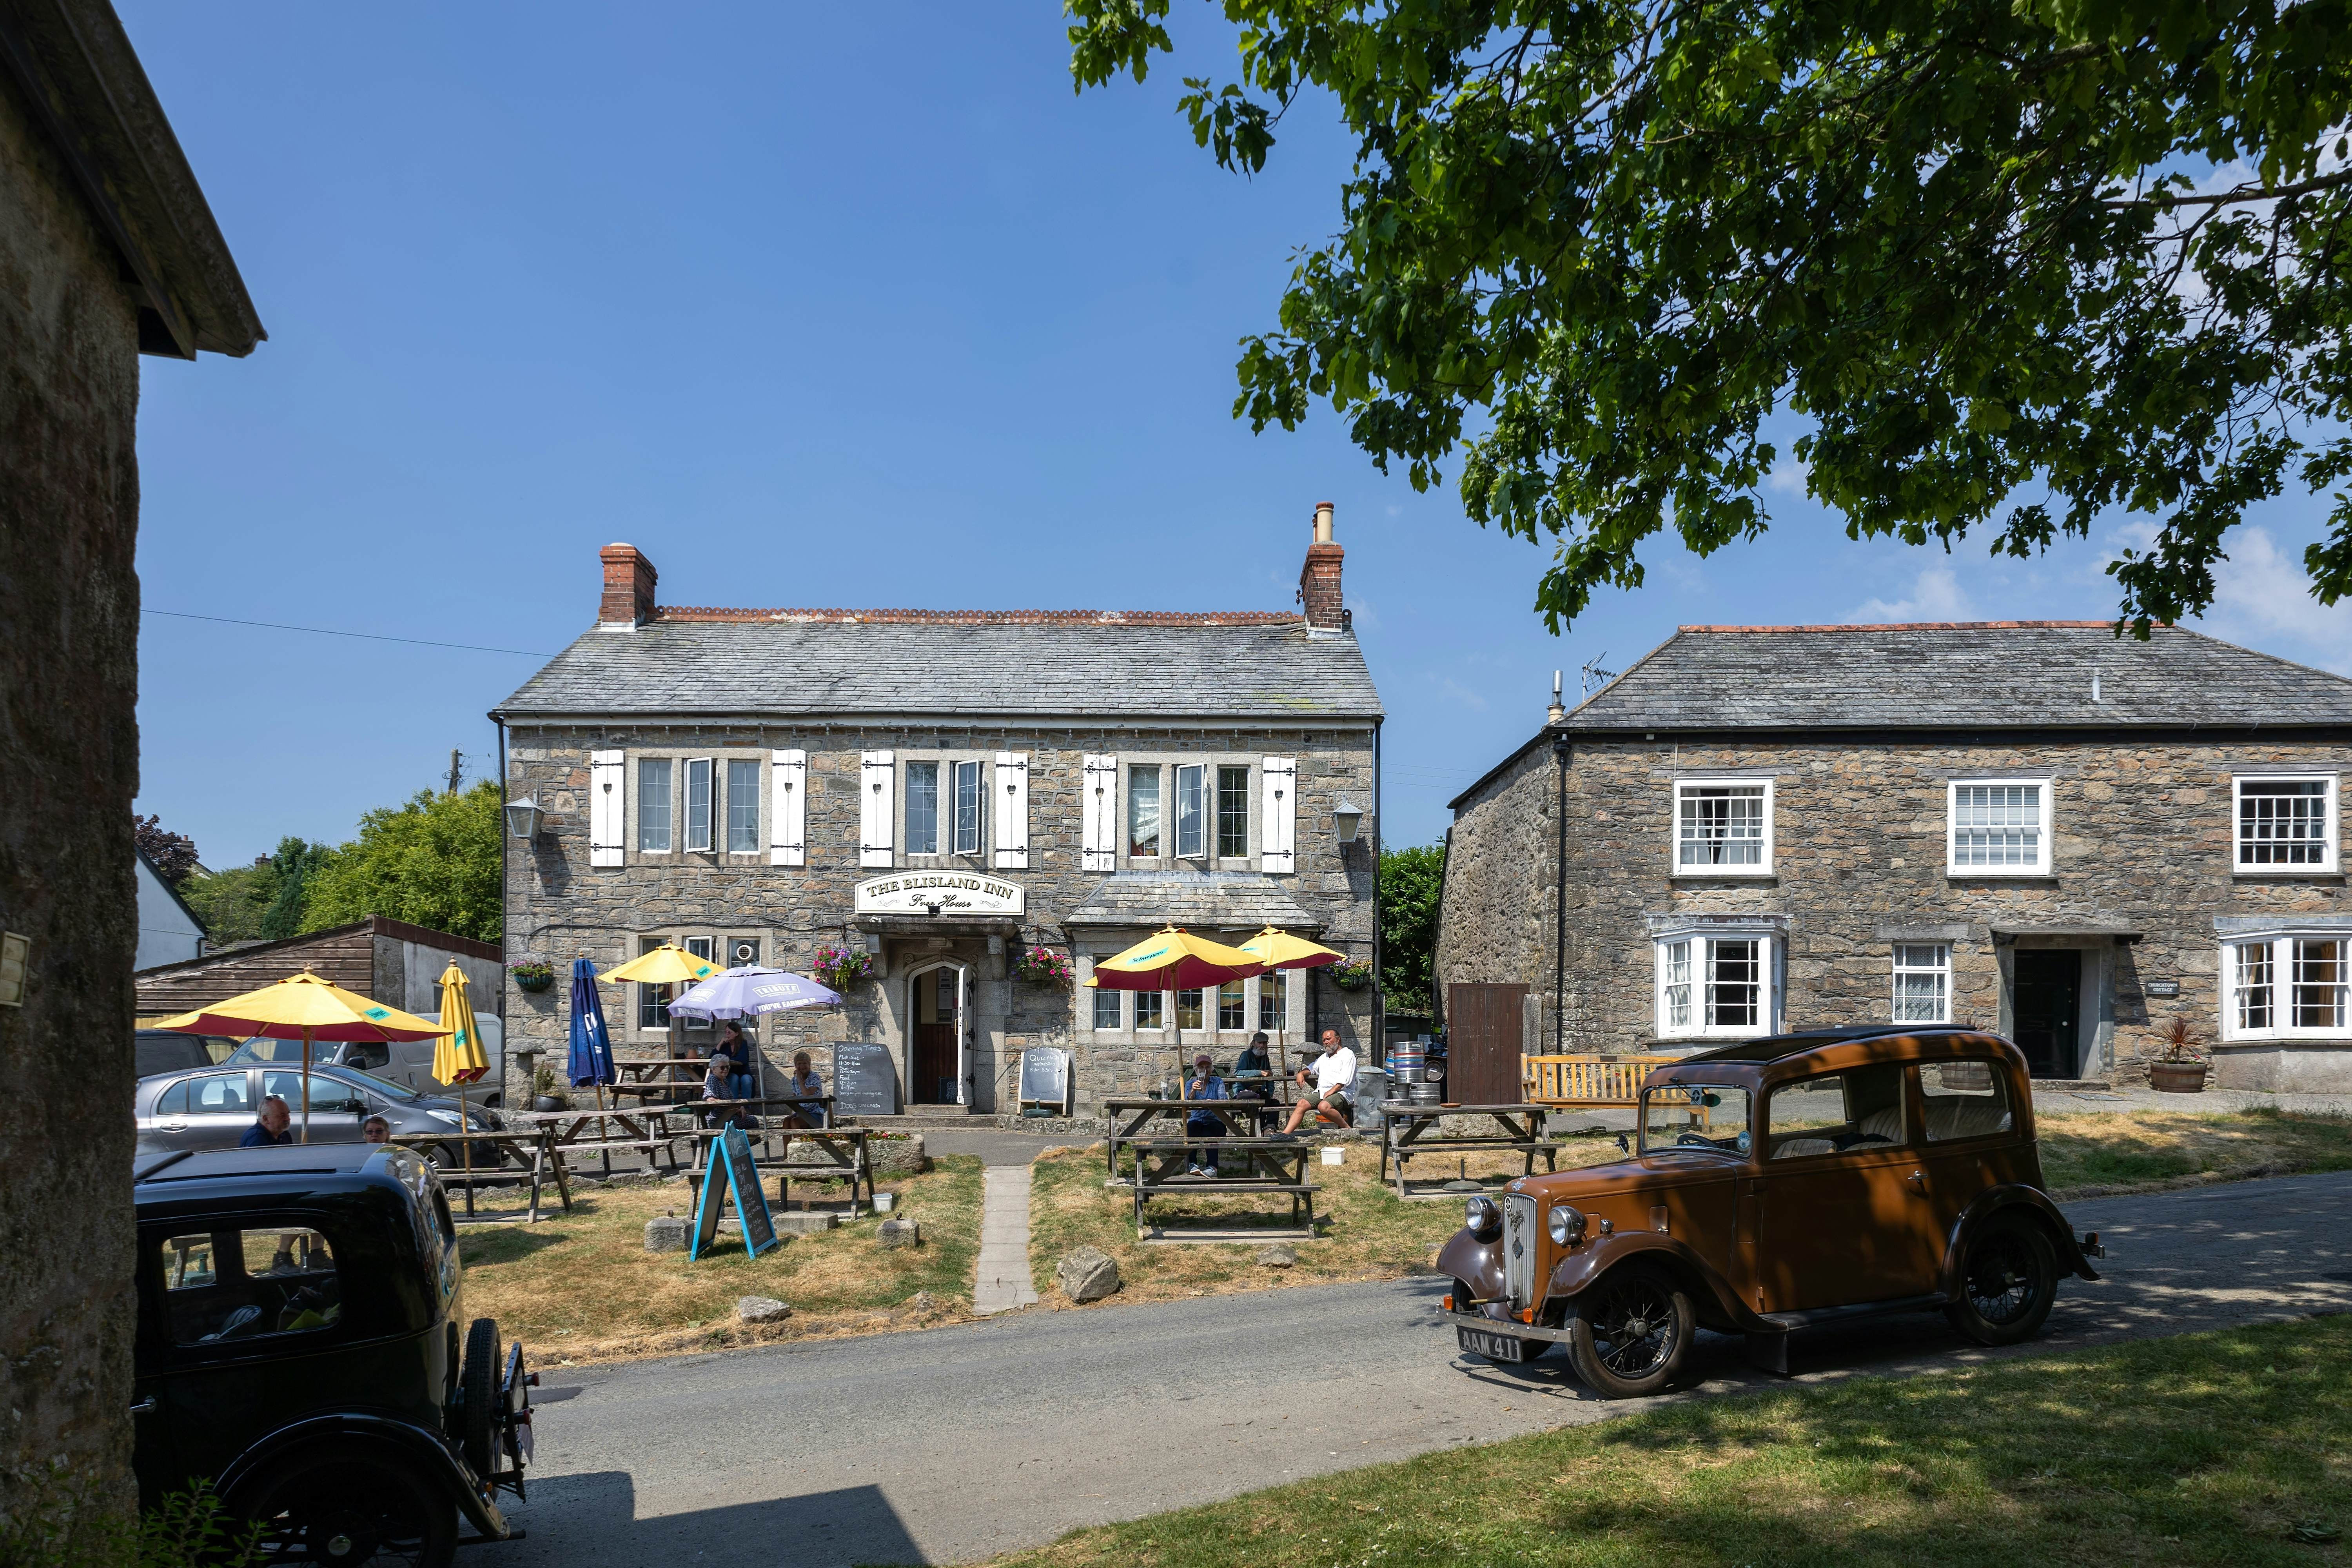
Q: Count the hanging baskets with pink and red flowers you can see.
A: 2